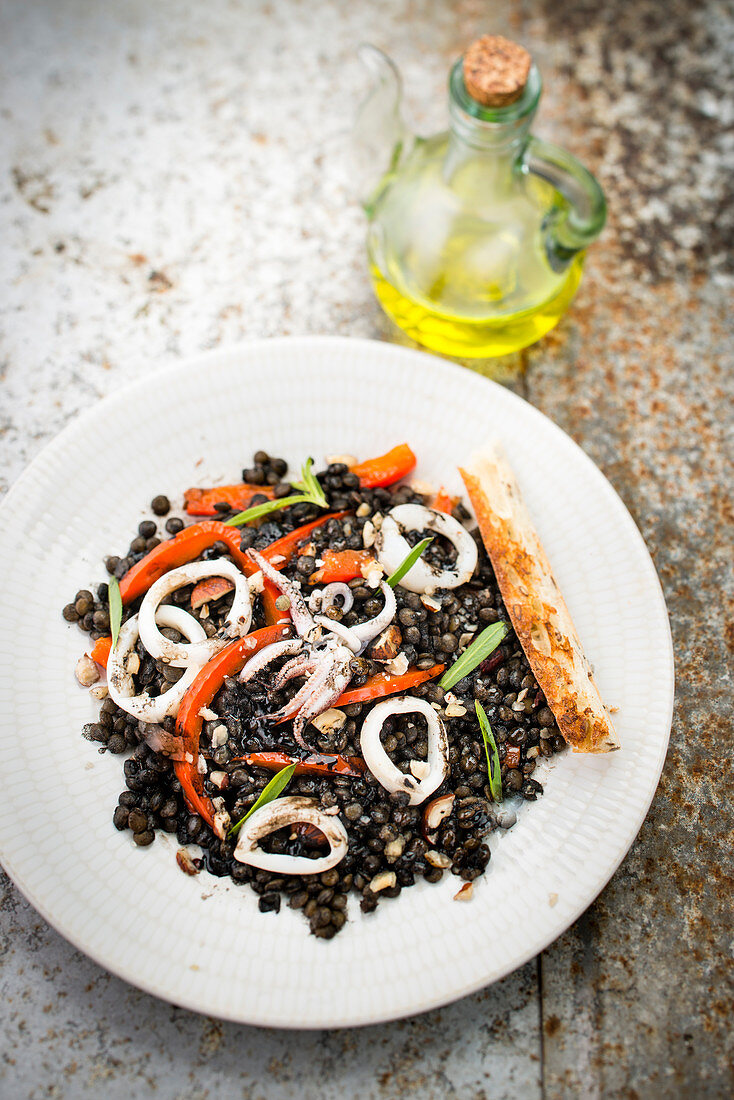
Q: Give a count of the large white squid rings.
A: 5